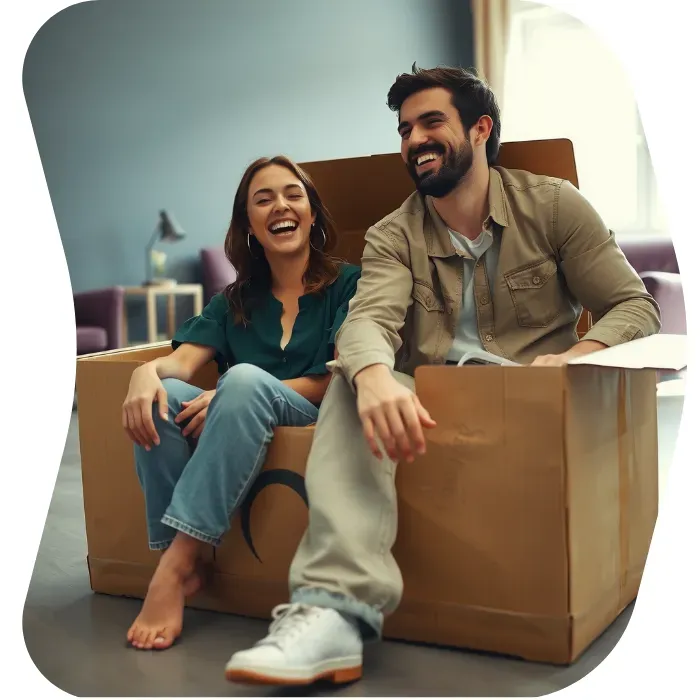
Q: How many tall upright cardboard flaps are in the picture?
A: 1